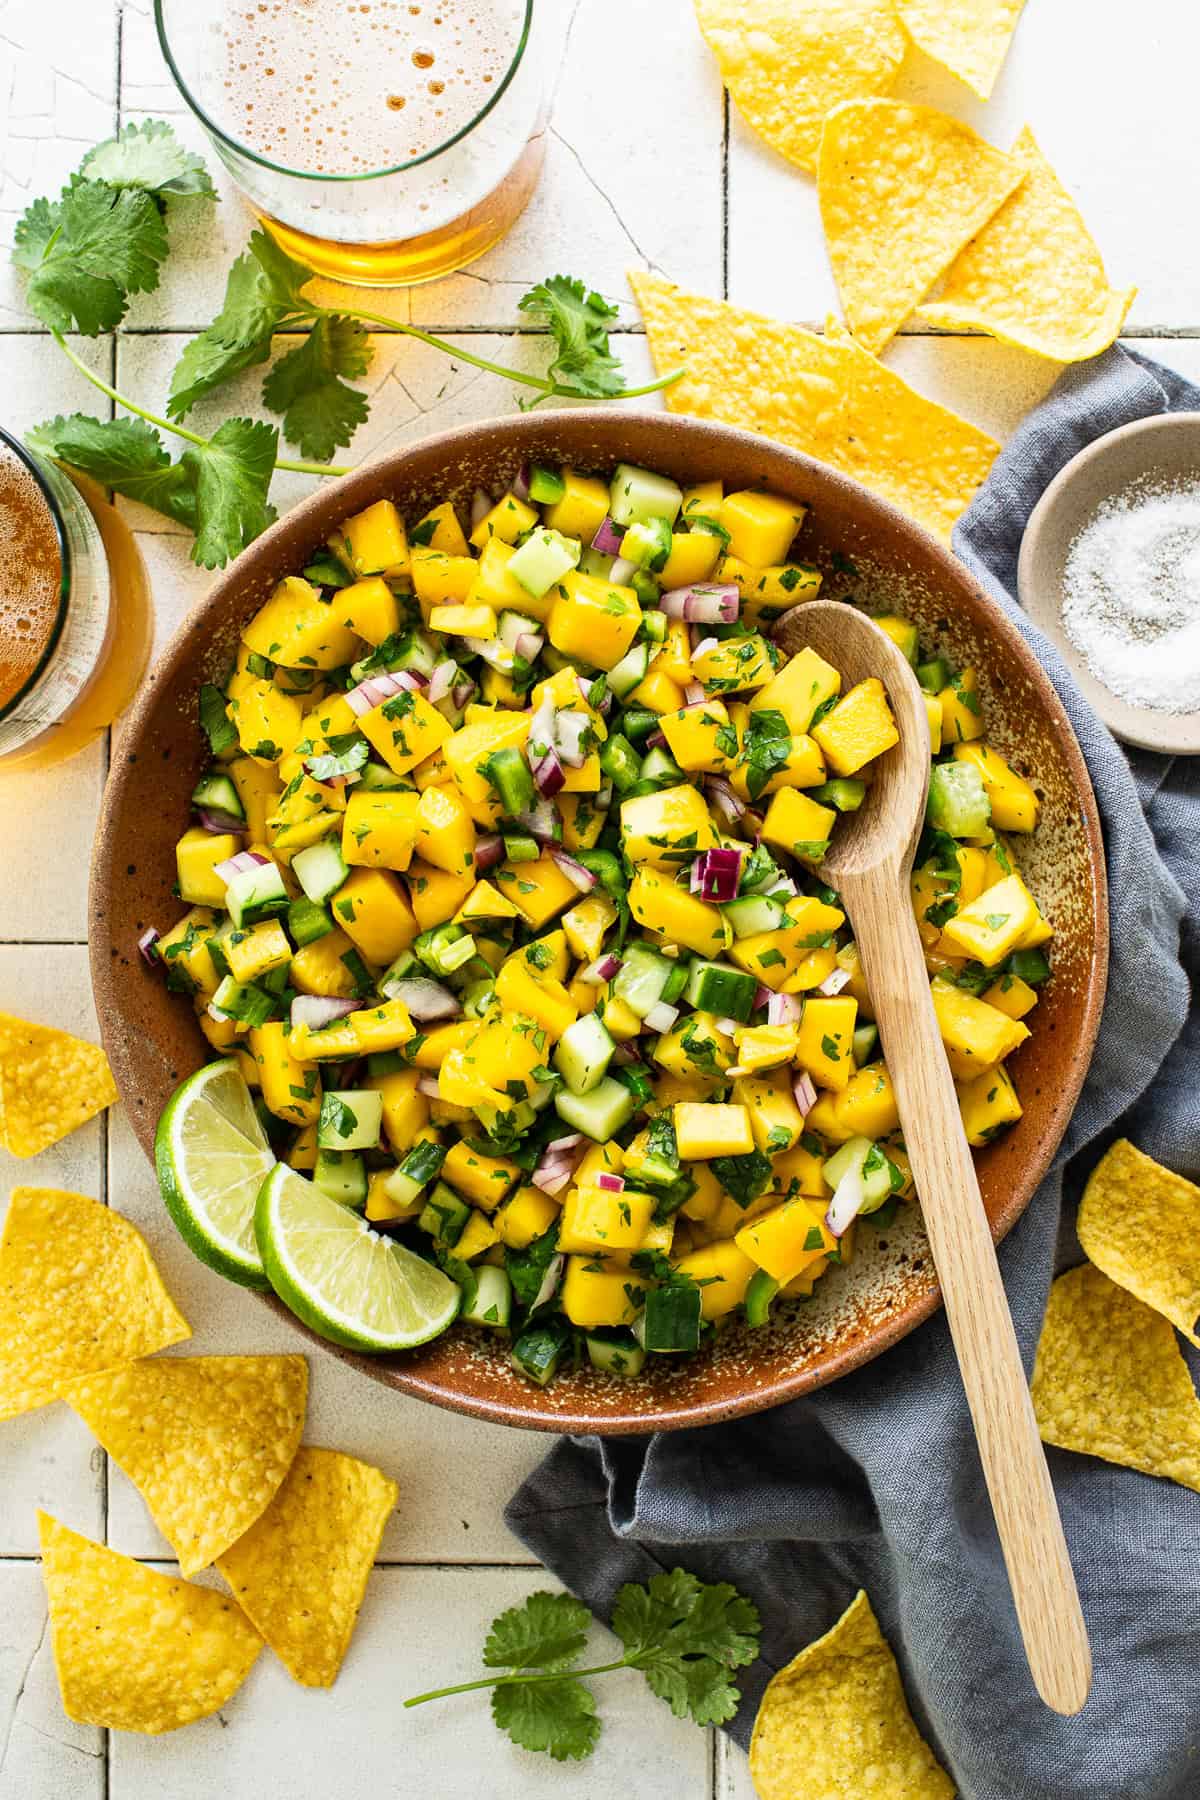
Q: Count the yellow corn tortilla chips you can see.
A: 14